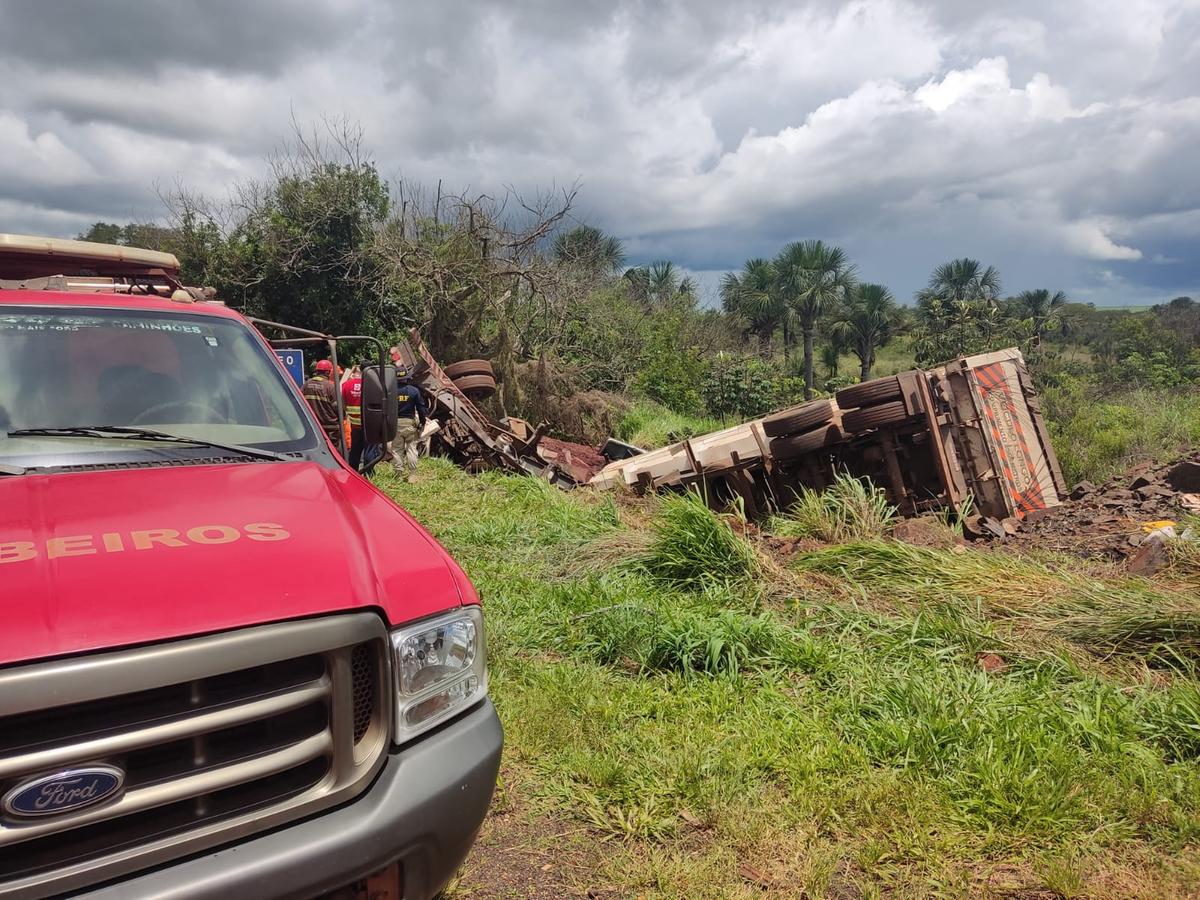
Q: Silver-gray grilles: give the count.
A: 1